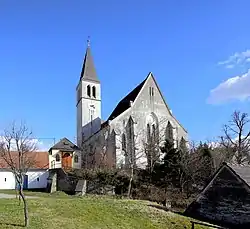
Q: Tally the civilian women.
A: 0